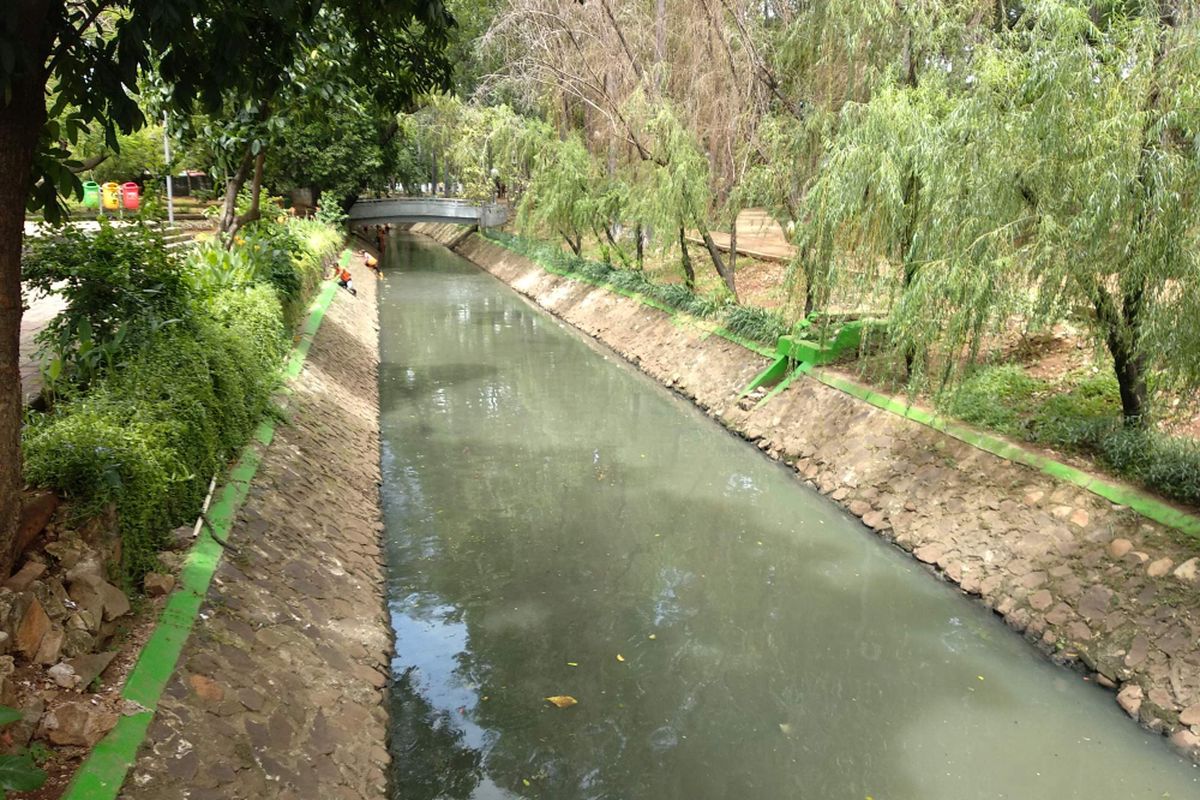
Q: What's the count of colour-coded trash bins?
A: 3